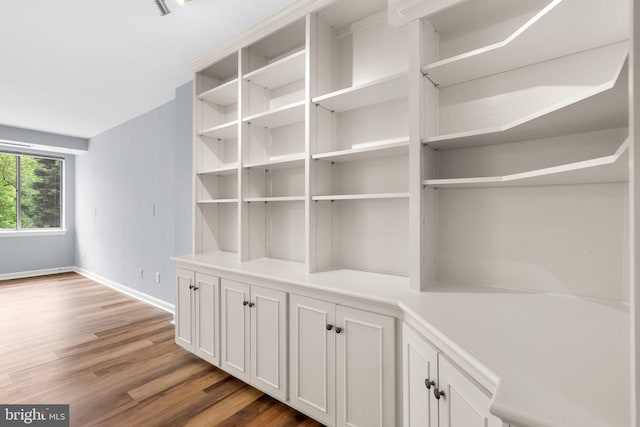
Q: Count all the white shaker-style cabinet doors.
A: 8